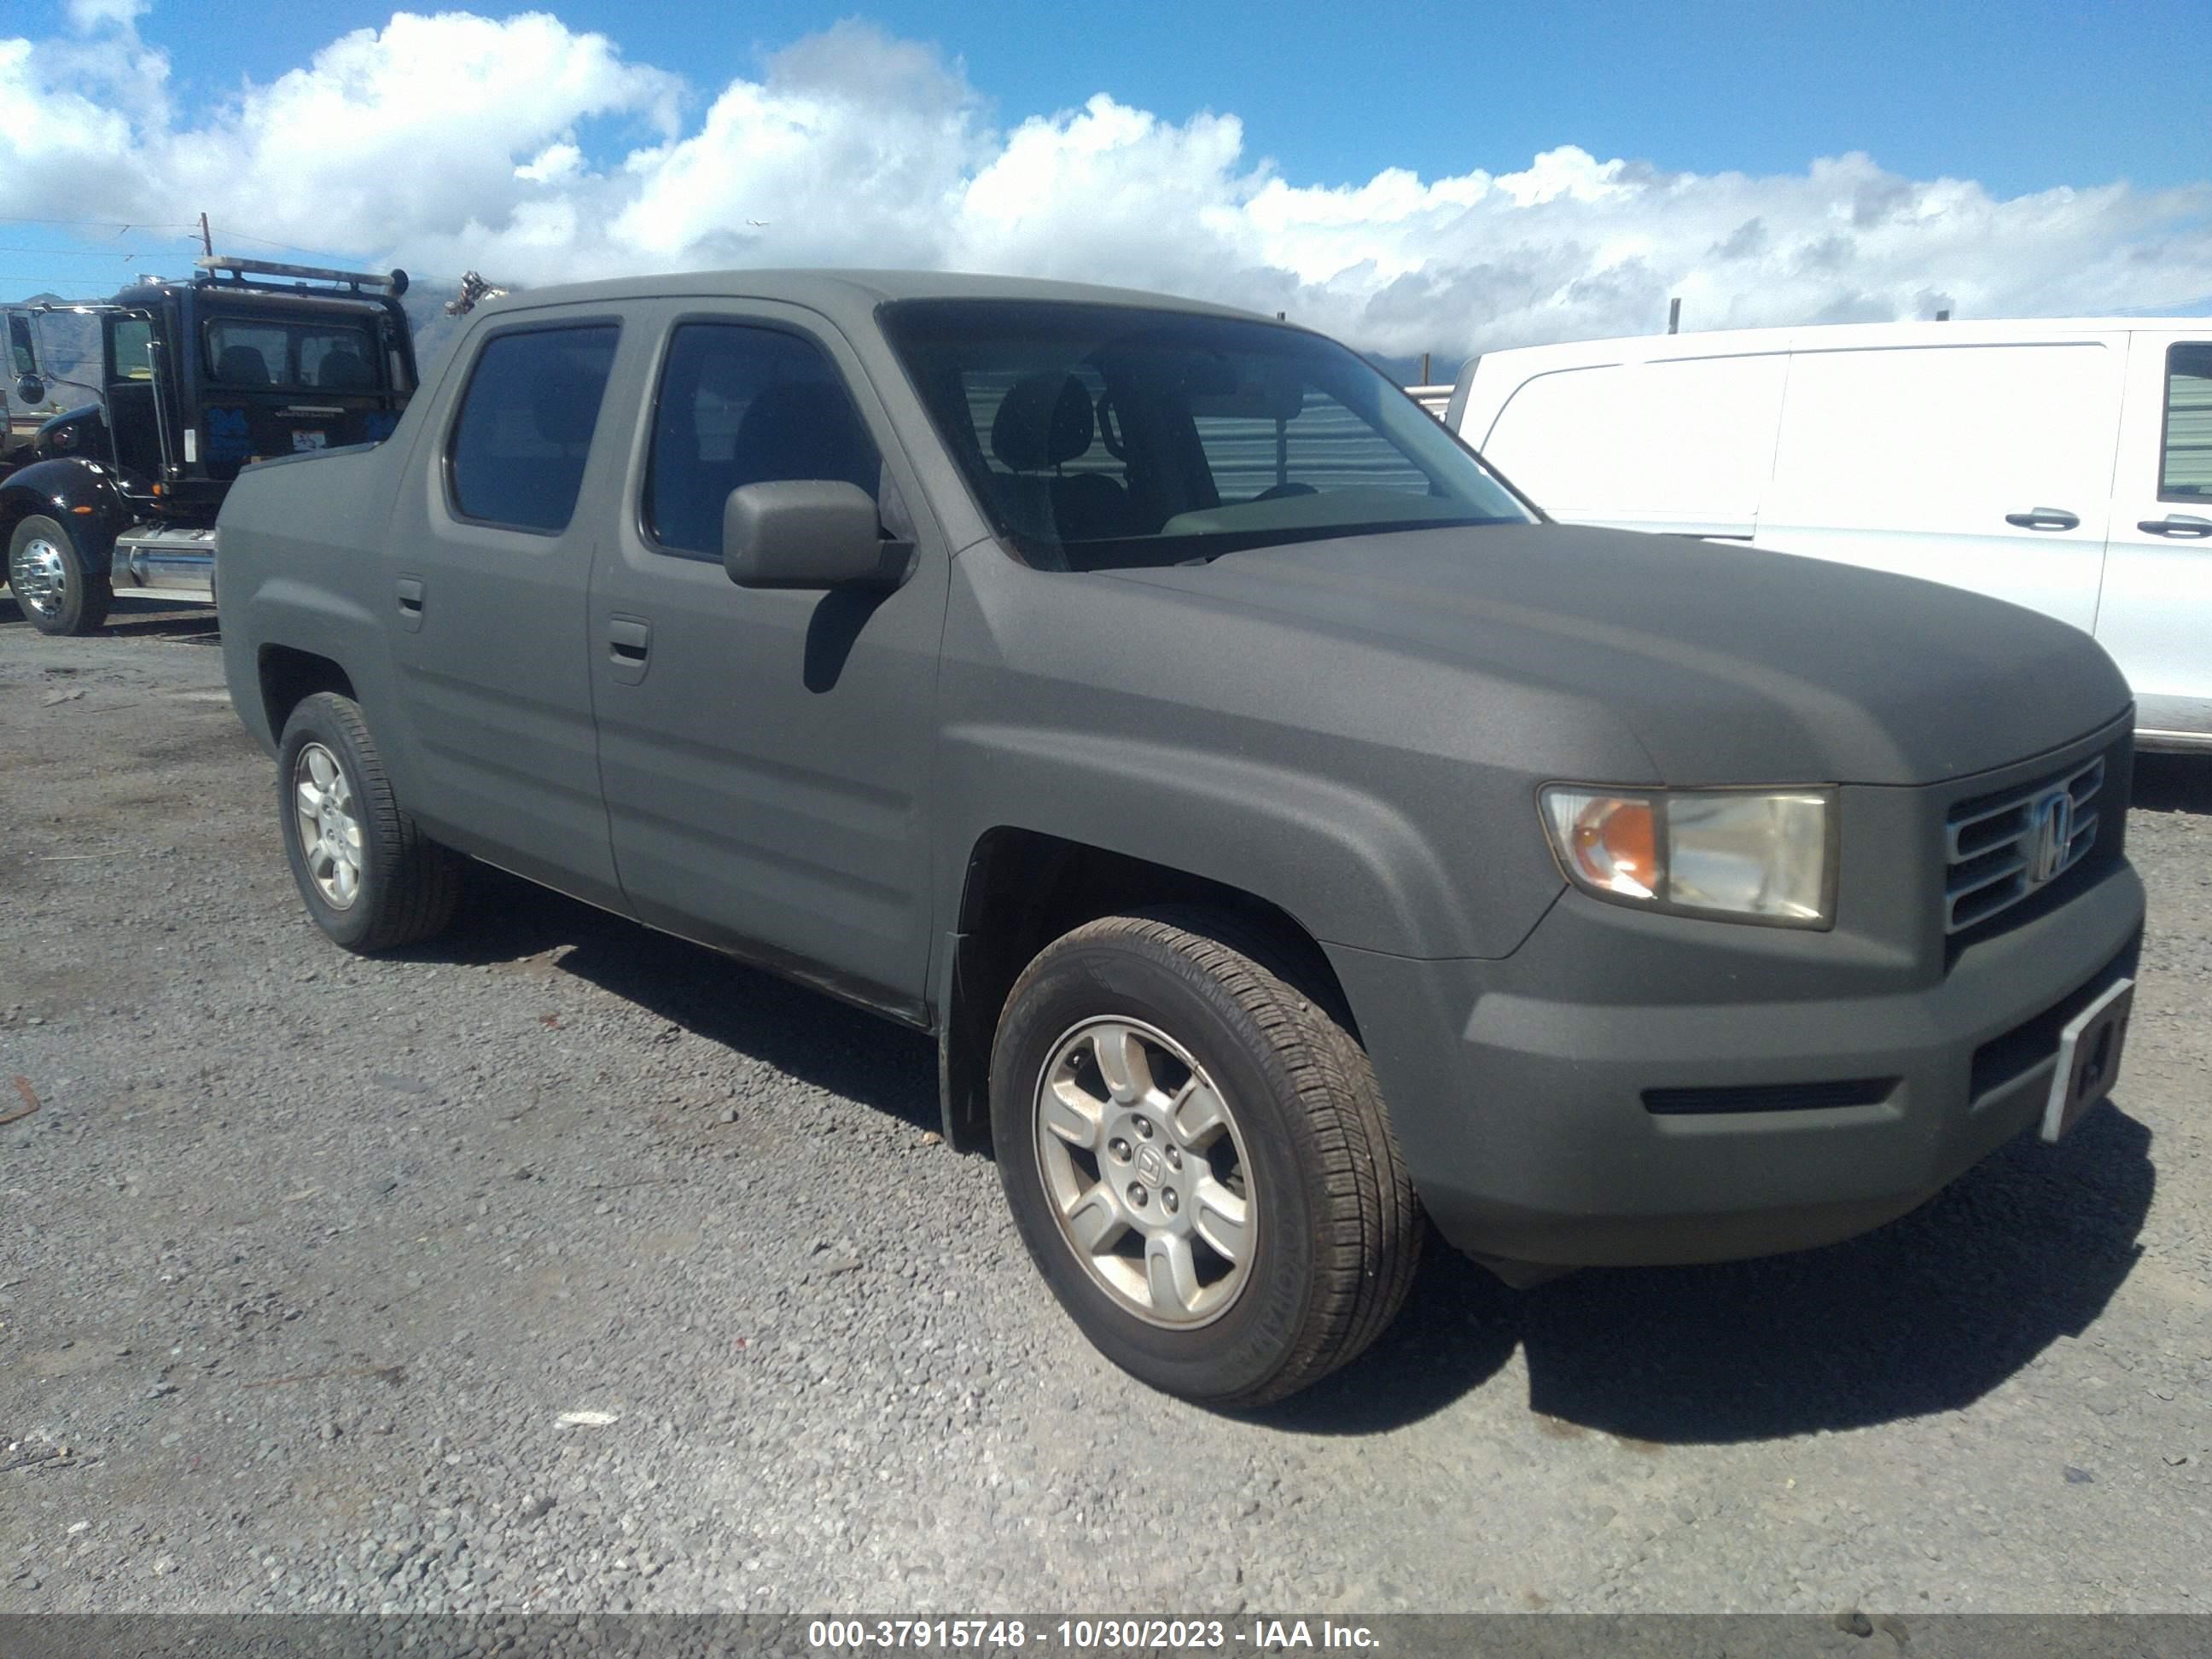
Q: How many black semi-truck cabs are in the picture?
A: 1